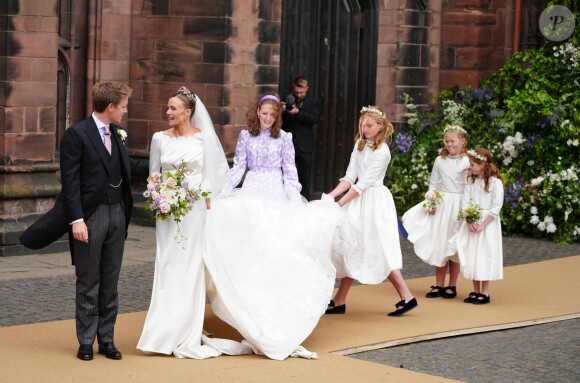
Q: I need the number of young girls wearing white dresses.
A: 3